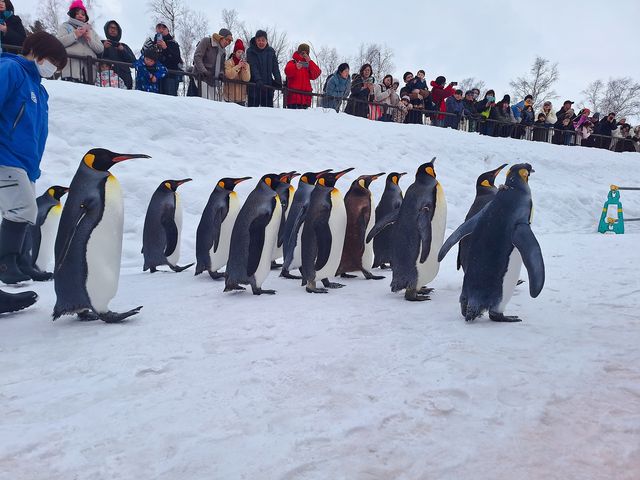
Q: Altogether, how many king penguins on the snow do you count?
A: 13